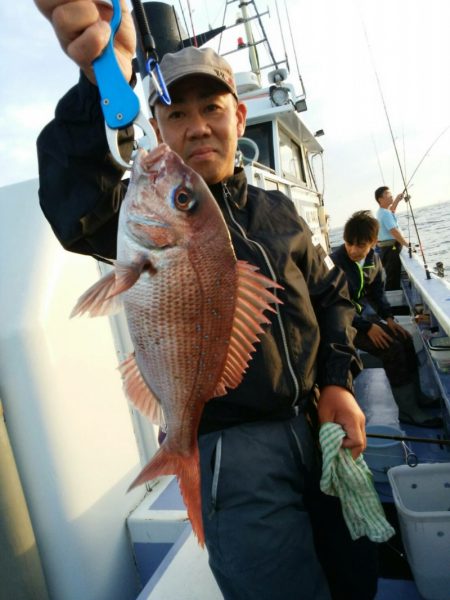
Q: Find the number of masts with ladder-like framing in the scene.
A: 1